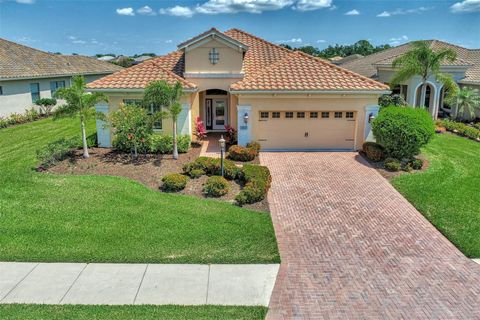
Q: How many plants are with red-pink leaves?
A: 2